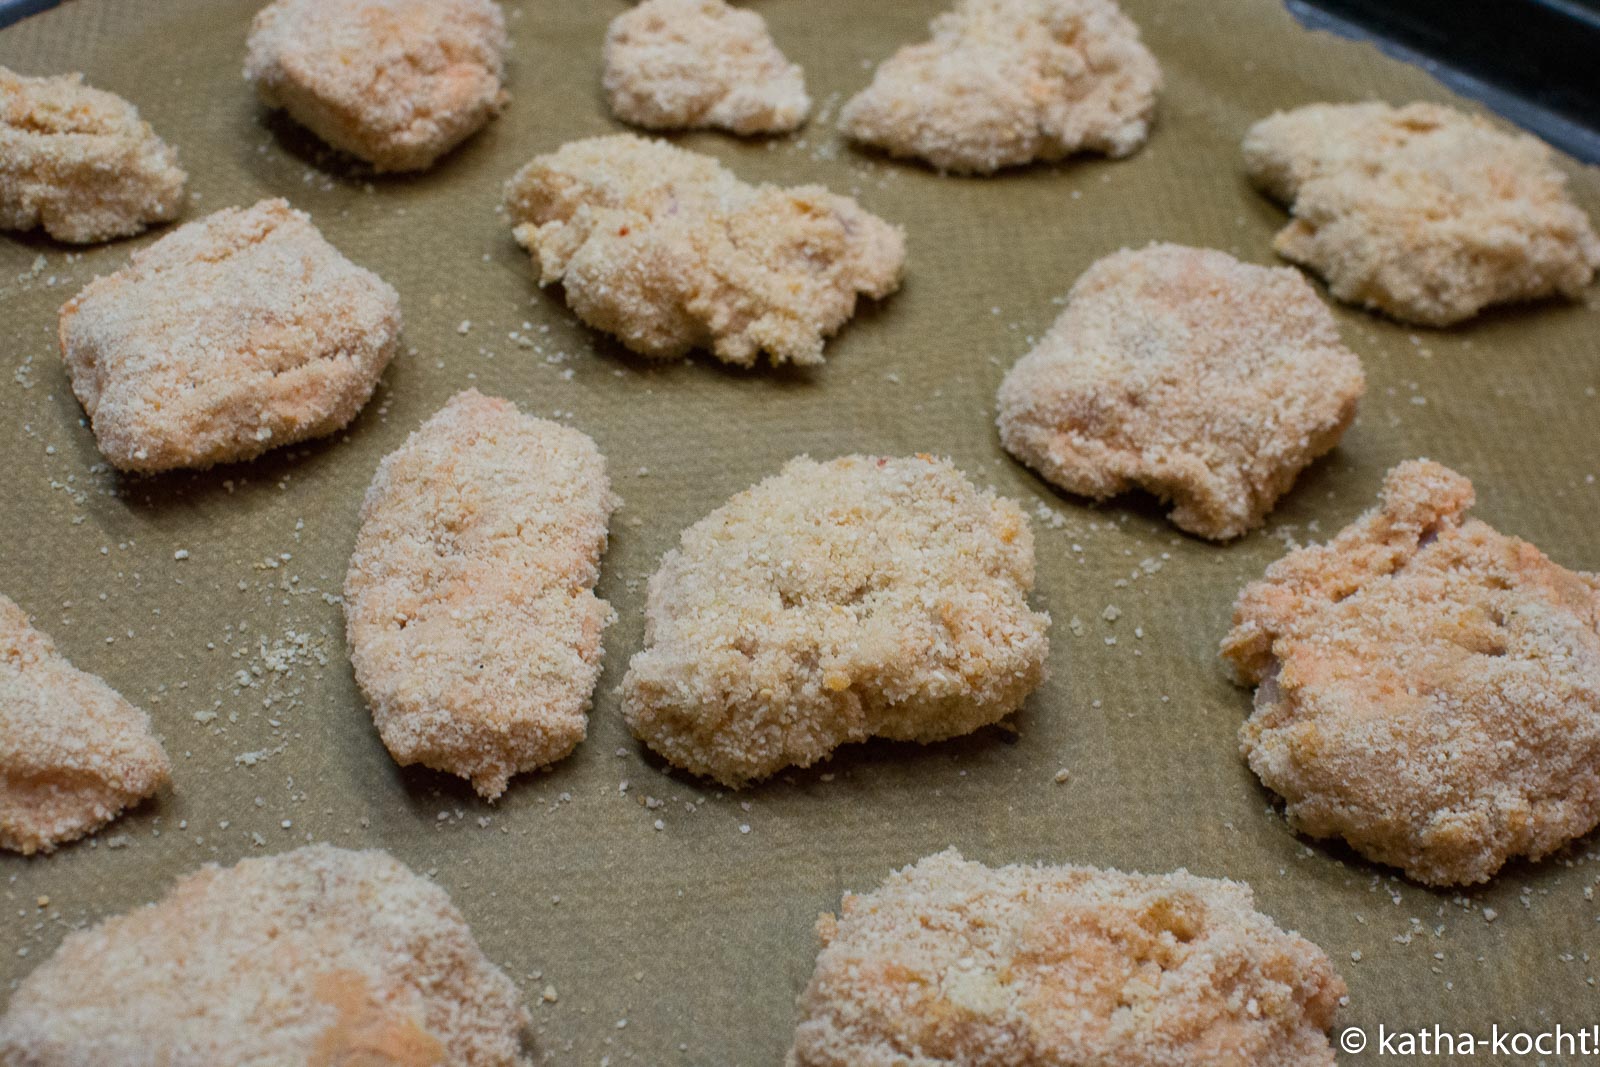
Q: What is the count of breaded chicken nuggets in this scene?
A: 14